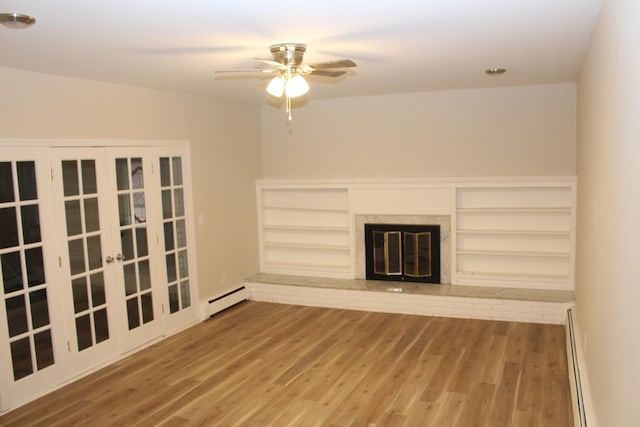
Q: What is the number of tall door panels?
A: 4